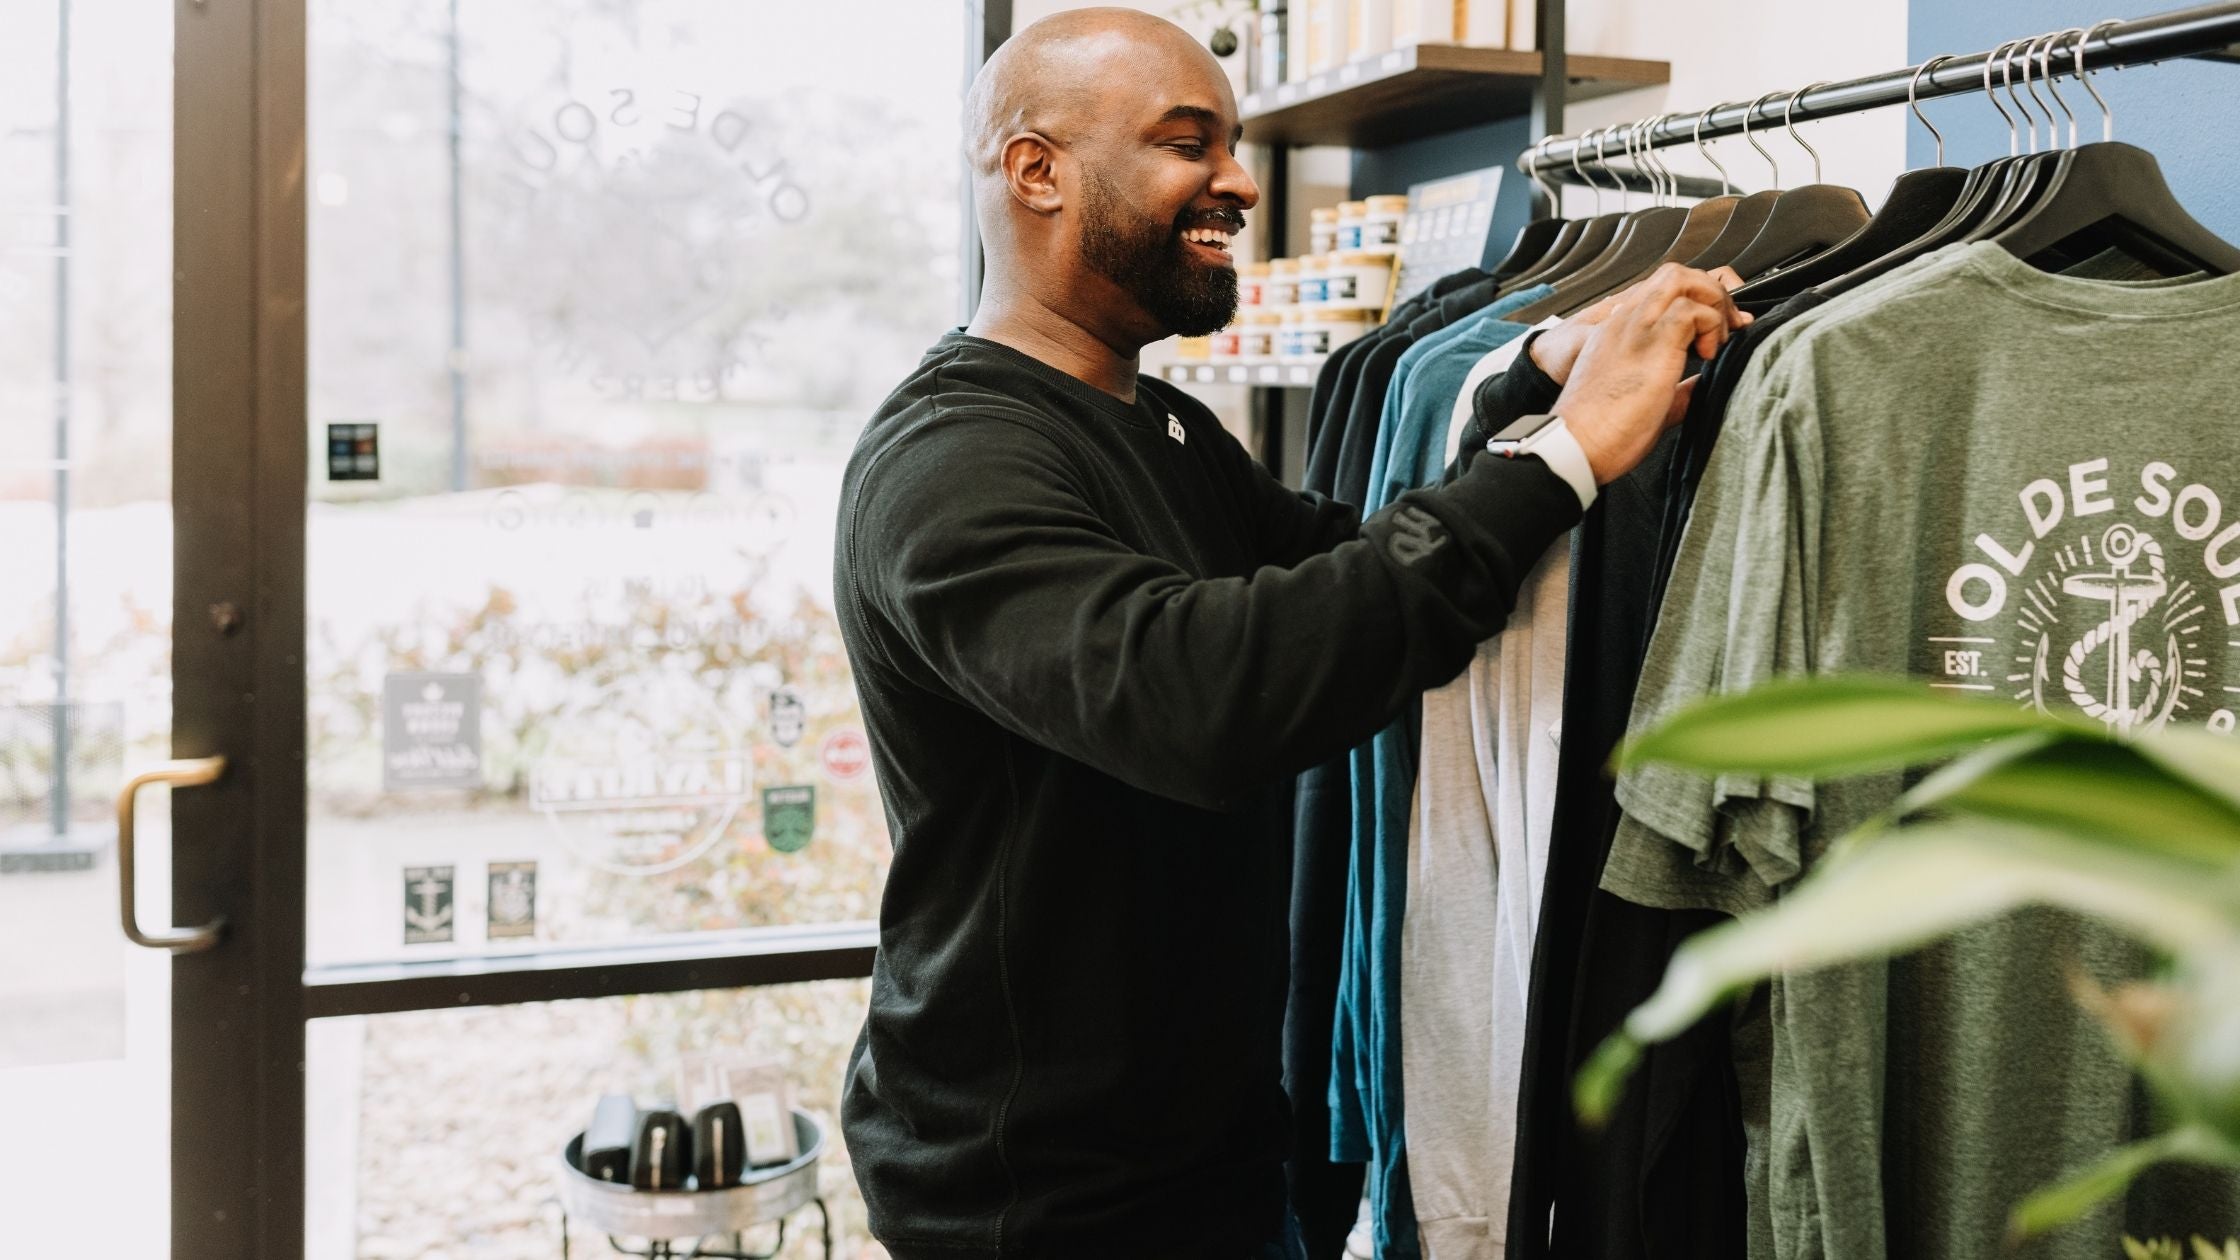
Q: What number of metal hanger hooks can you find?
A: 15